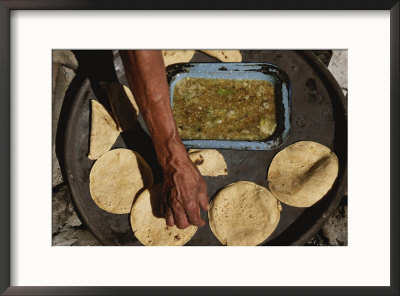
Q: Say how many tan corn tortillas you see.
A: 9